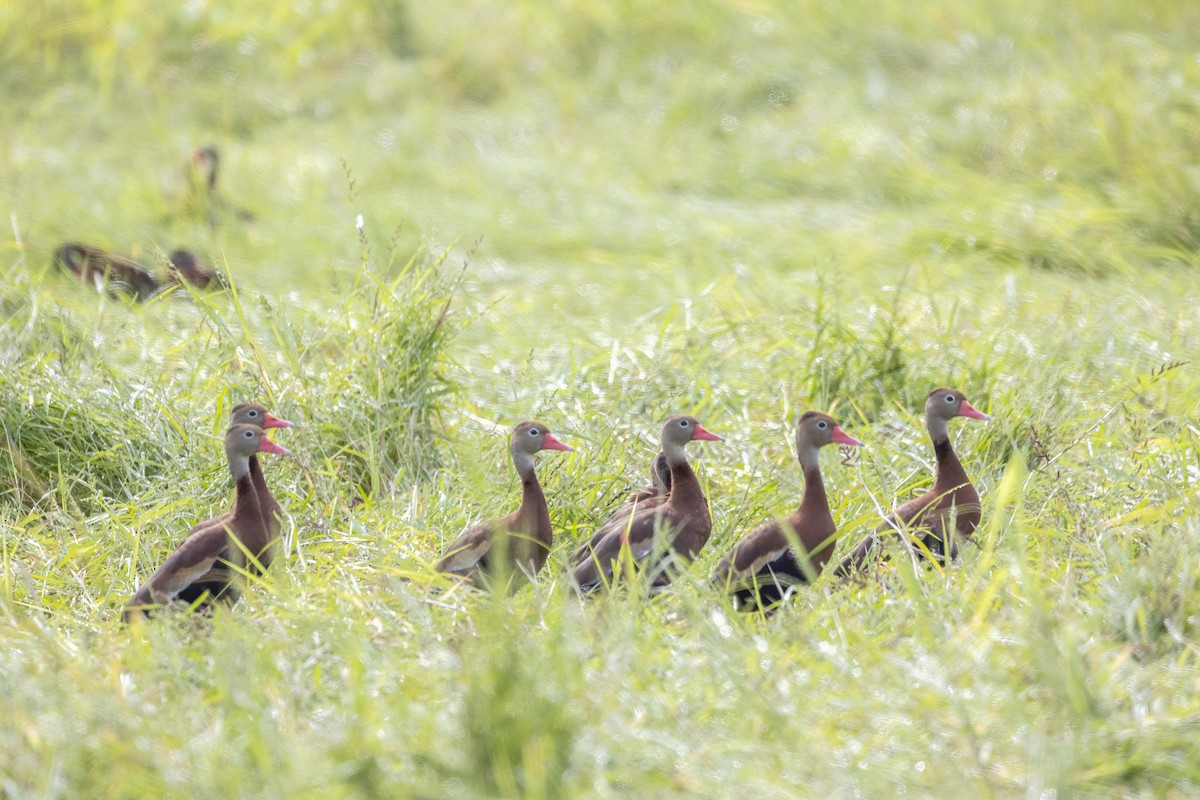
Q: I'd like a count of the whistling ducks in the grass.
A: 10